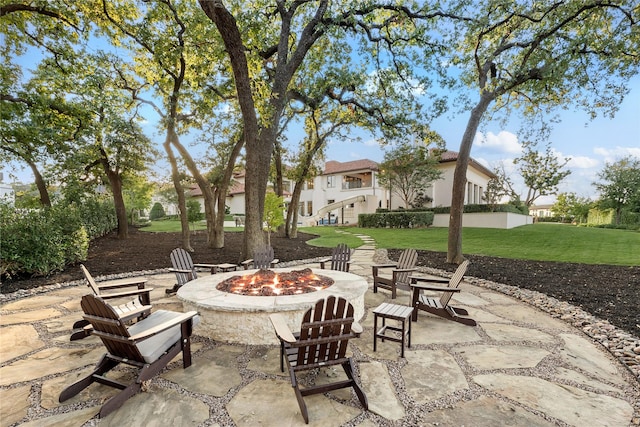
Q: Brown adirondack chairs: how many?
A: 8